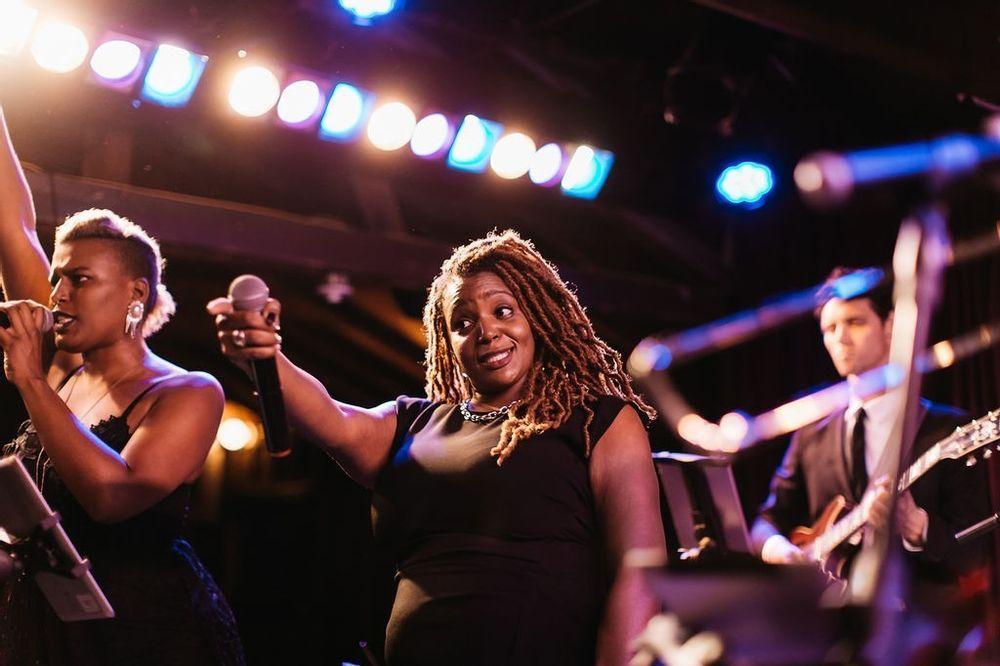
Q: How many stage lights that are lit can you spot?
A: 15